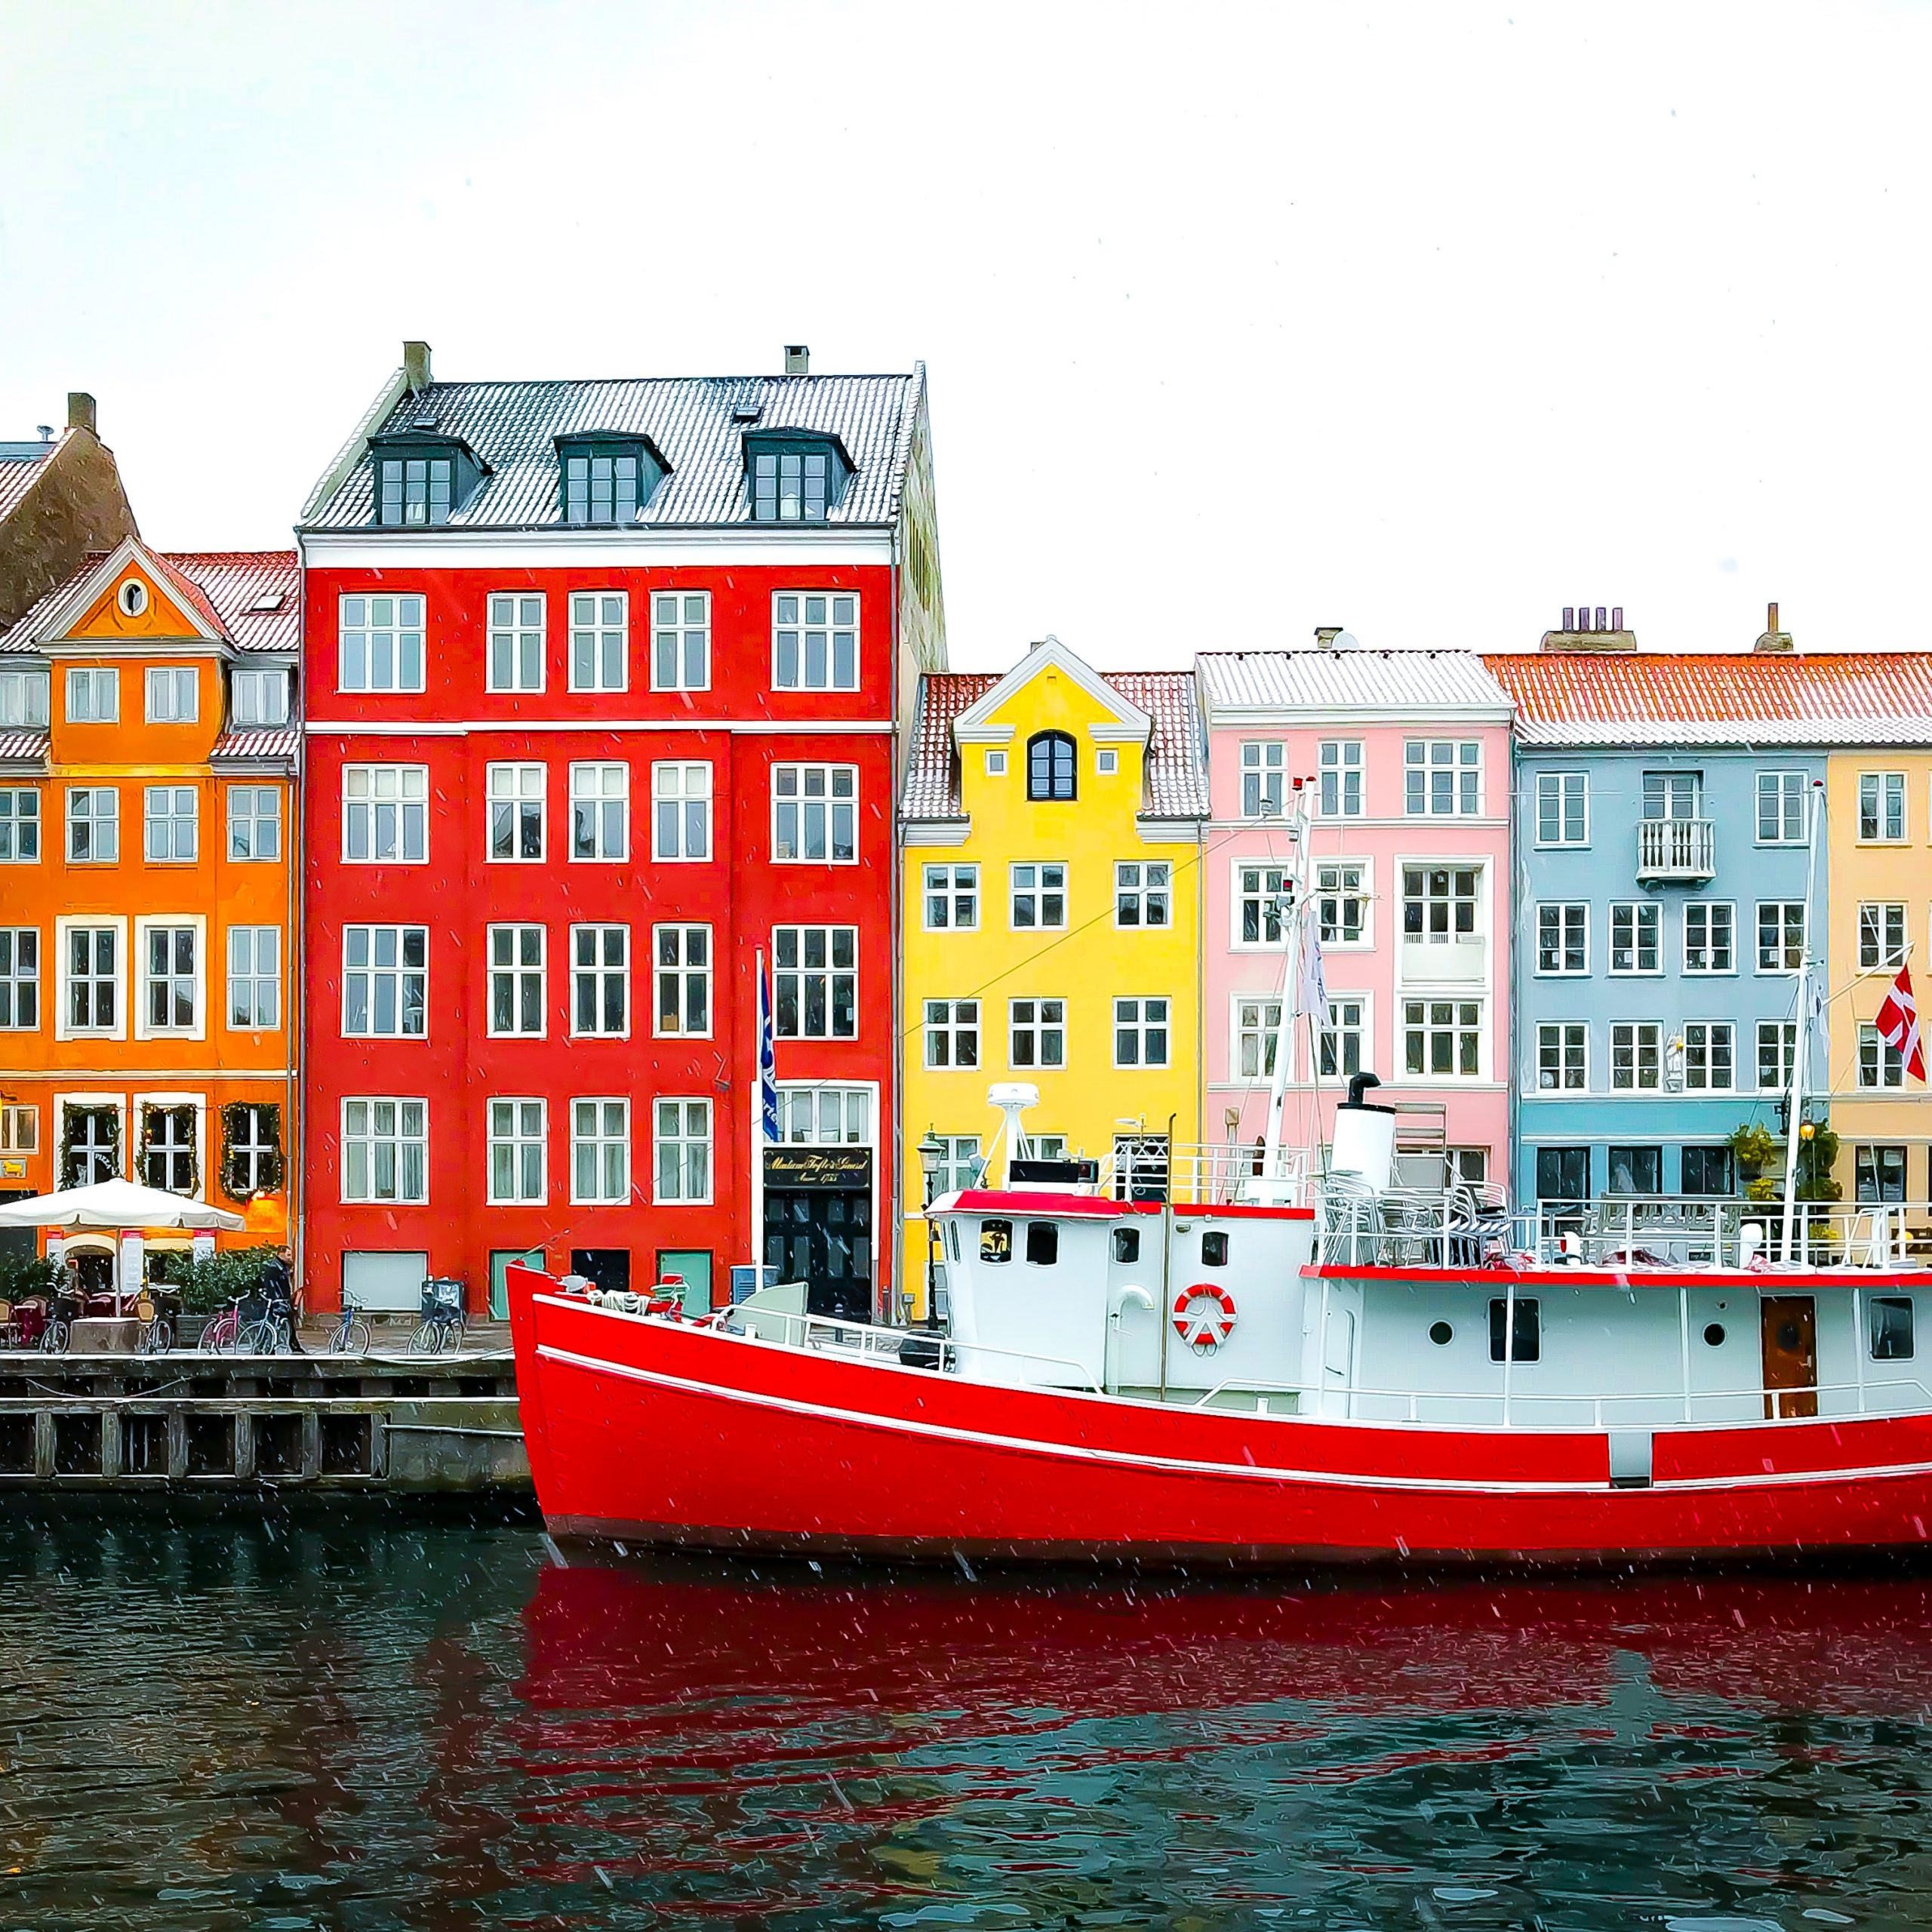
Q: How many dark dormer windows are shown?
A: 3